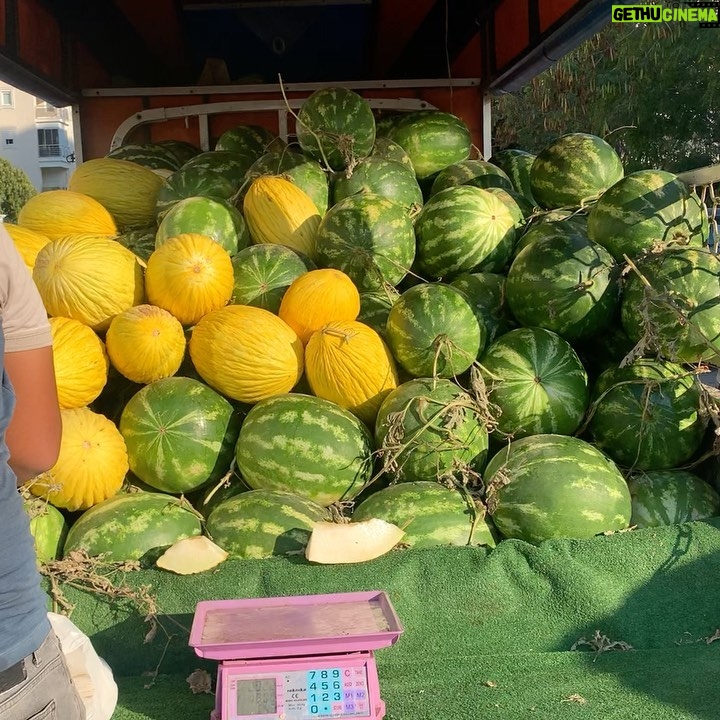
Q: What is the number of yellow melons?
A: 12